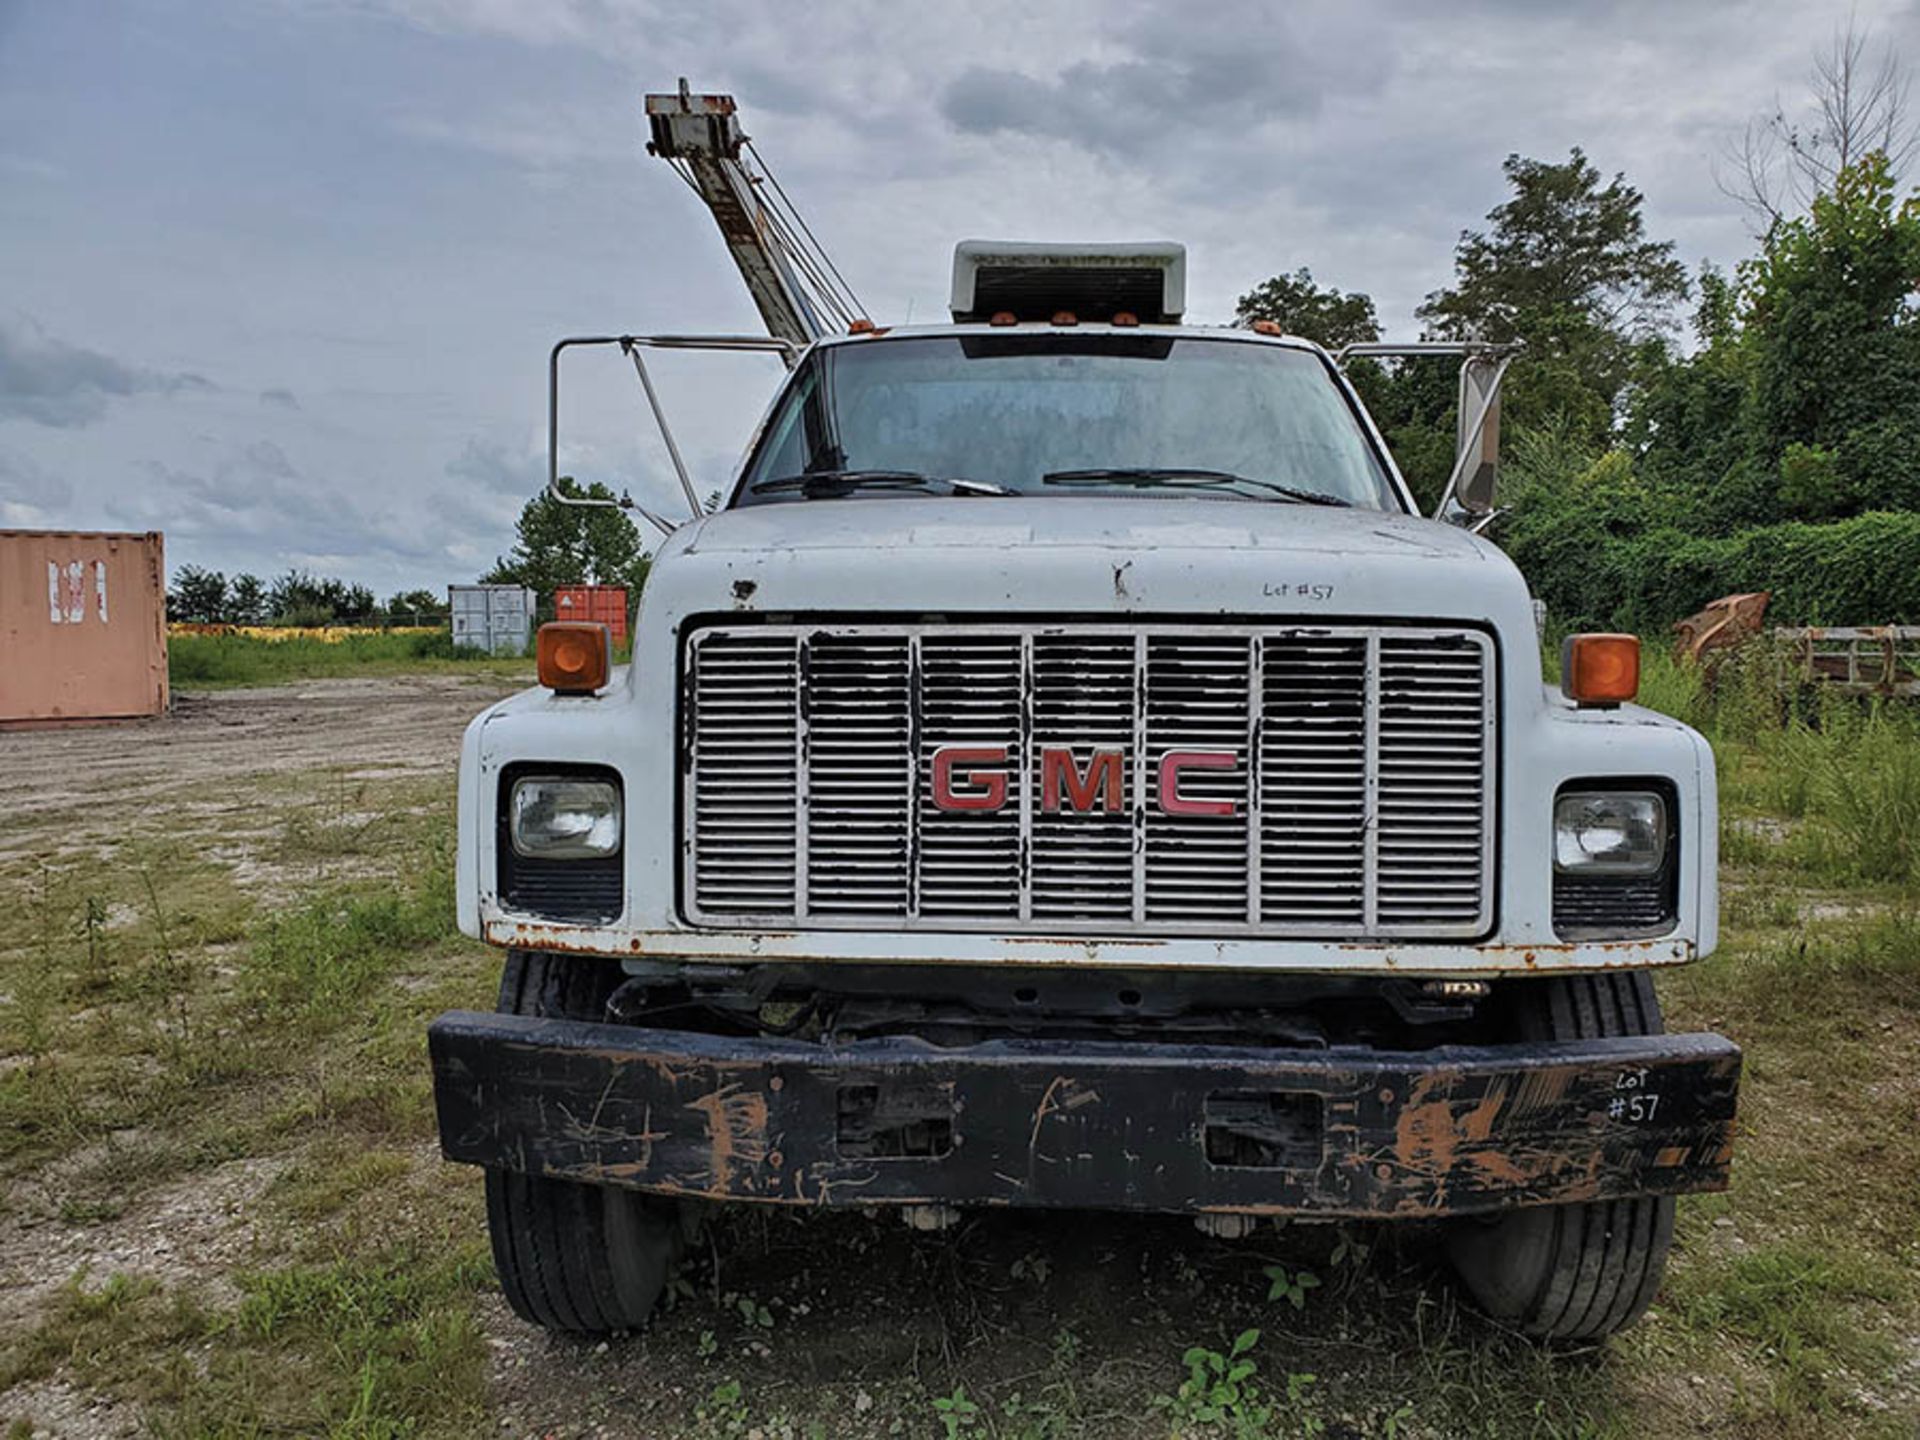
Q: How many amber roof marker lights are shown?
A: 5